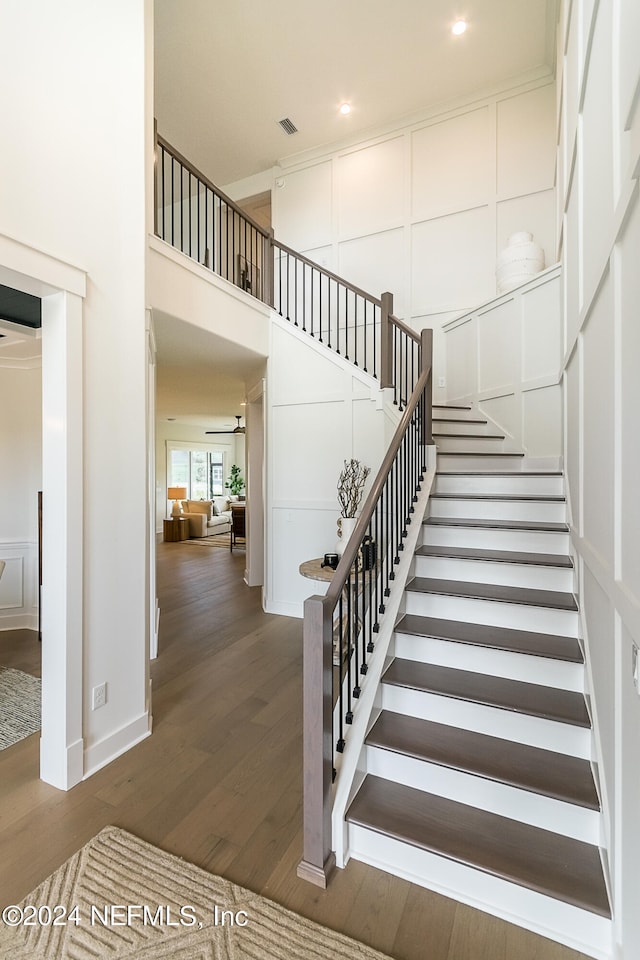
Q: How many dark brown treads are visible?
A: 13